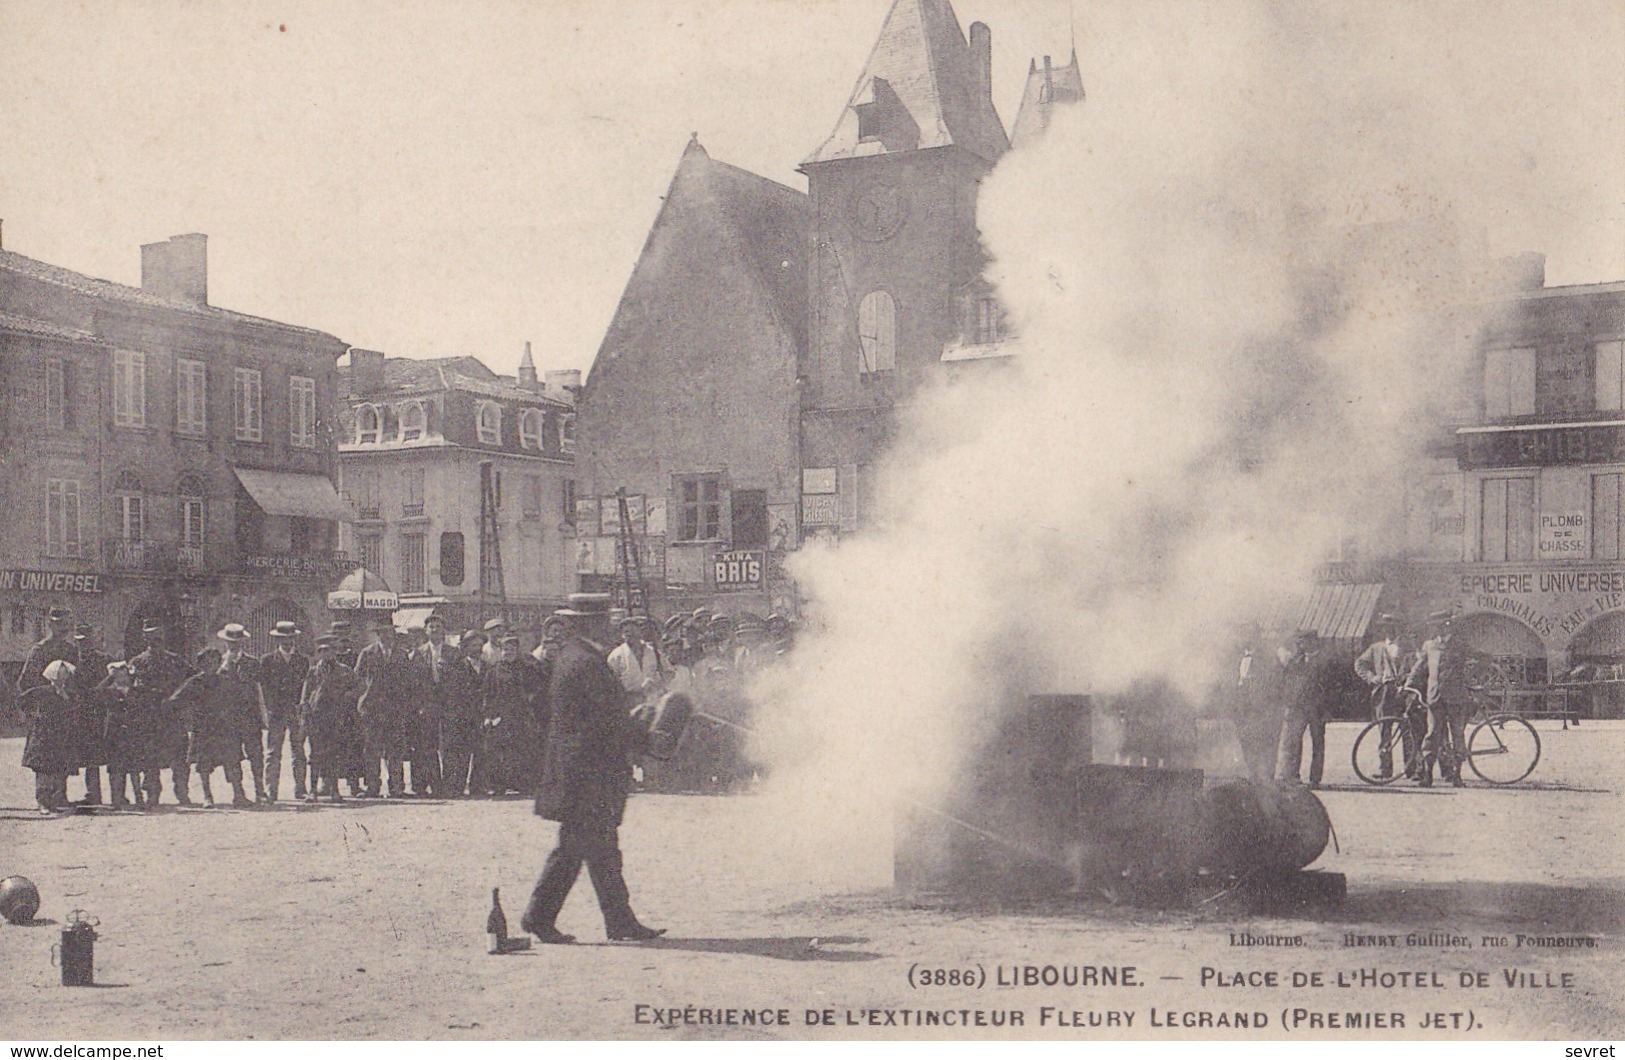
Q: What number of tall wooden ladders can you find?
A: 2